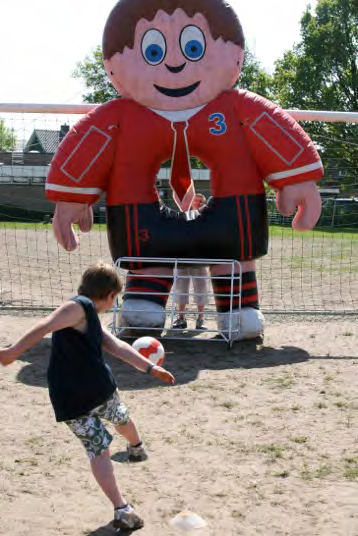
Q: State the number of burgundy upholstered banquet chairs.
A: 0